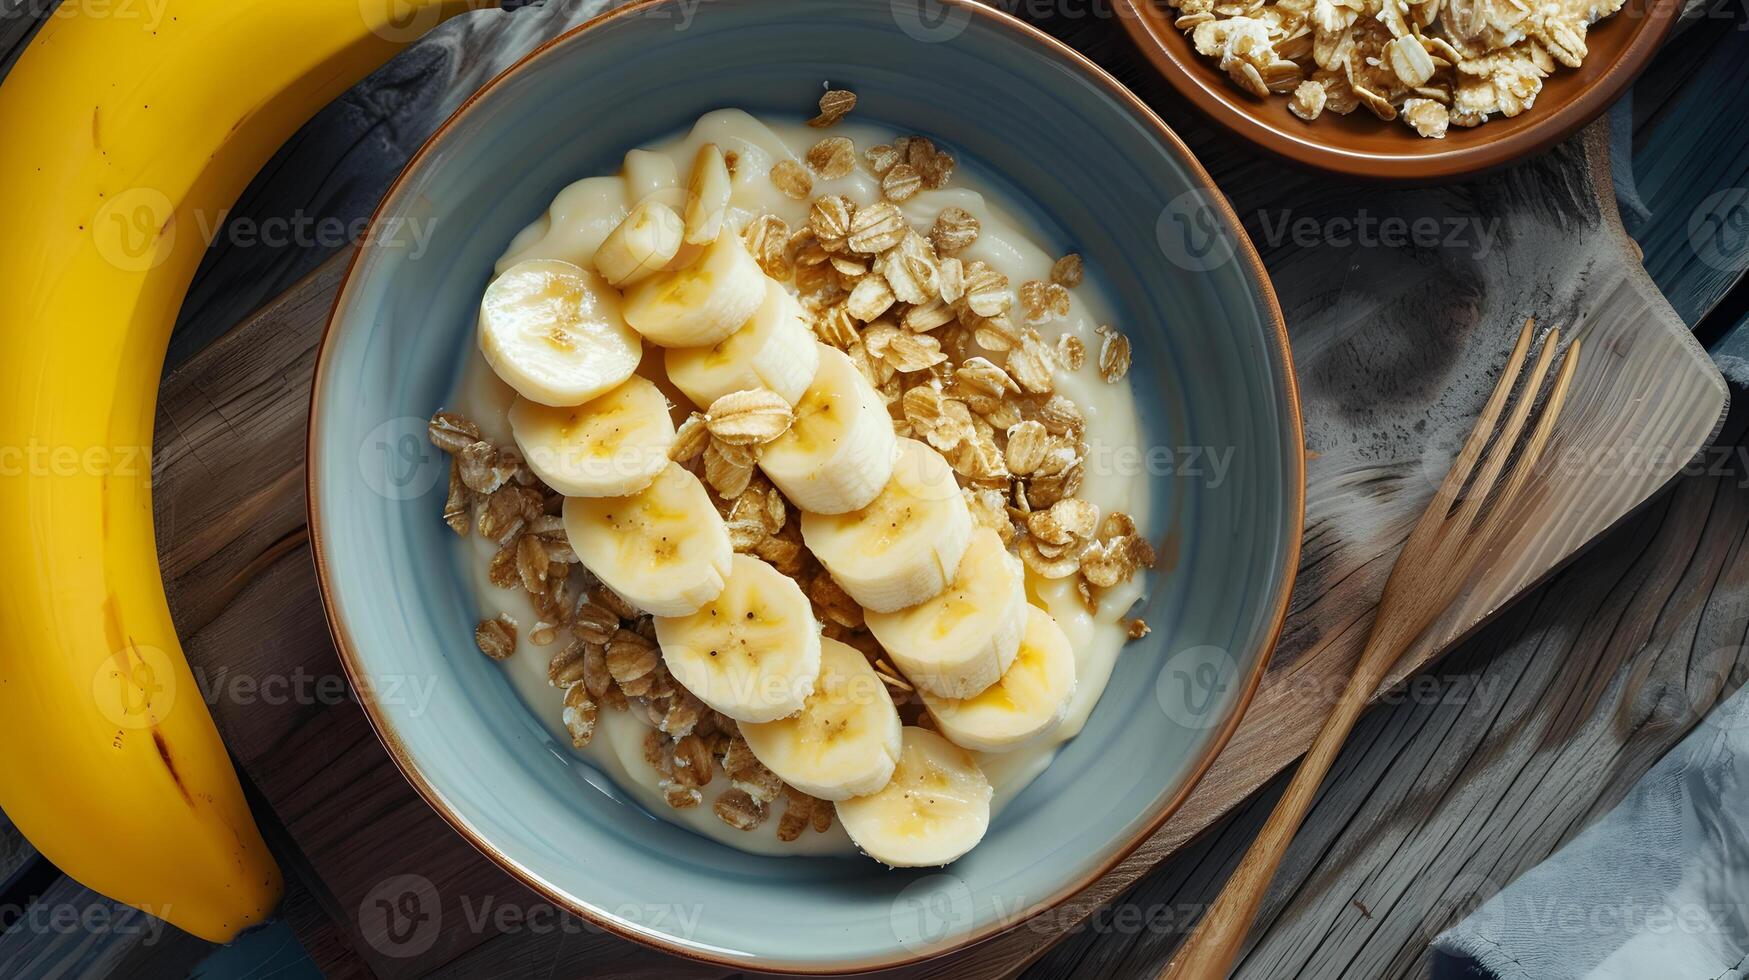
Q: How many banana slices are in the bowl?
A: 14